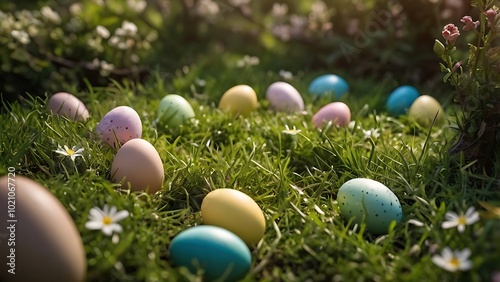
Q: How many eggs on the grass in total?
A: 14